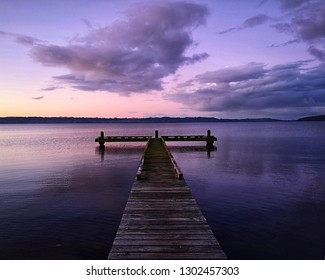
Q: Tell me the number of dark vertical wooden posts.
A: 3